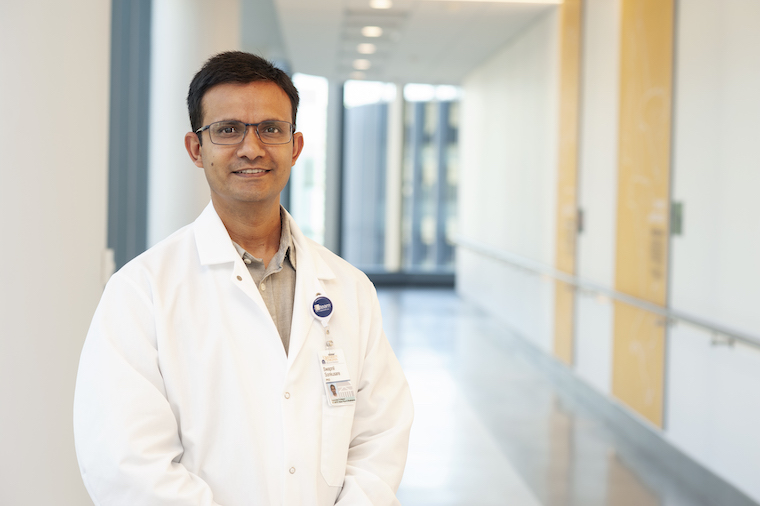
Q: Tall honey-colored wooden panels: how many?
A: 2